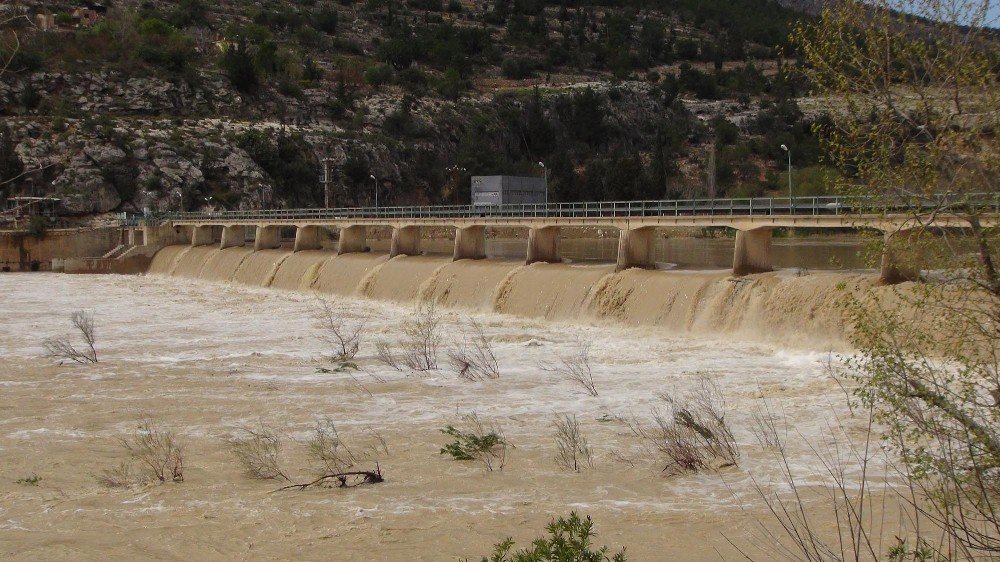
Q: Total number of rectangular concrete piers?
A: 11